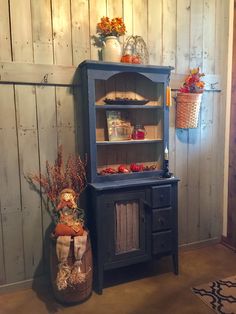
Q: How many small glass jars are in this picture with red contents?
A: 1